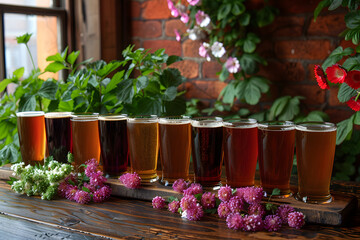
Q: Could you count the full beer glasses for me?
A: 10